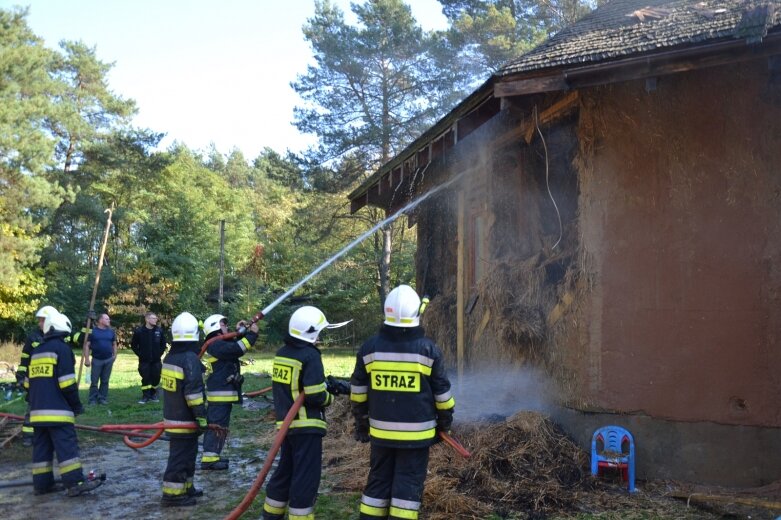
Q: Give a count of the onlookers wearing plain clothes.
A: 1